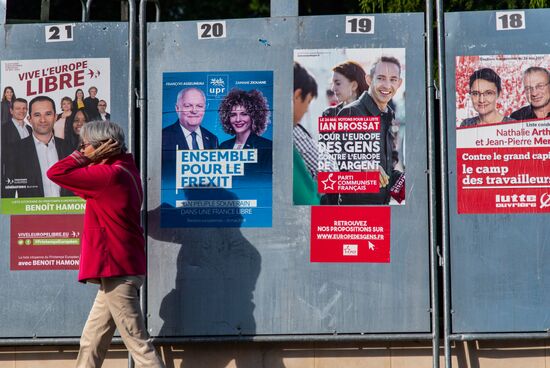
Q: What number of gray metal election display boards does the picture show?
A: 3